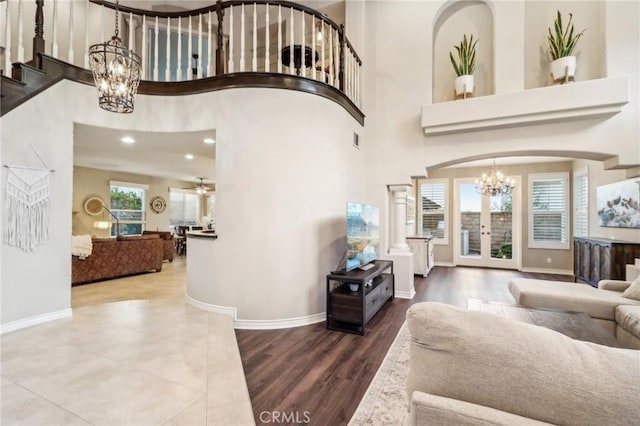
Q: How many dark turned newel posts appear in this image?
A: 3